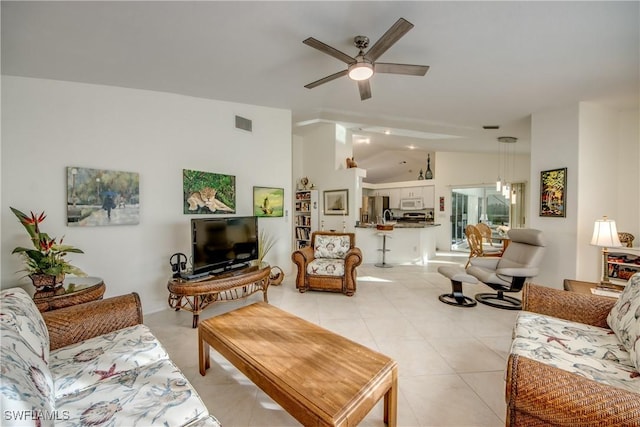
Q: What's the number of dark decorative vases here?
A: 2